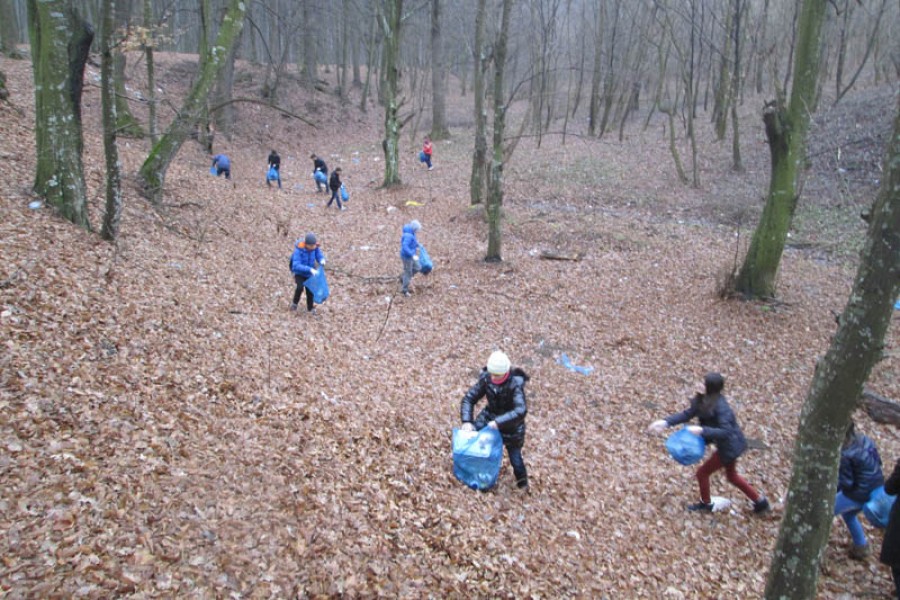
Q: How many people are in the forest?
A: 11